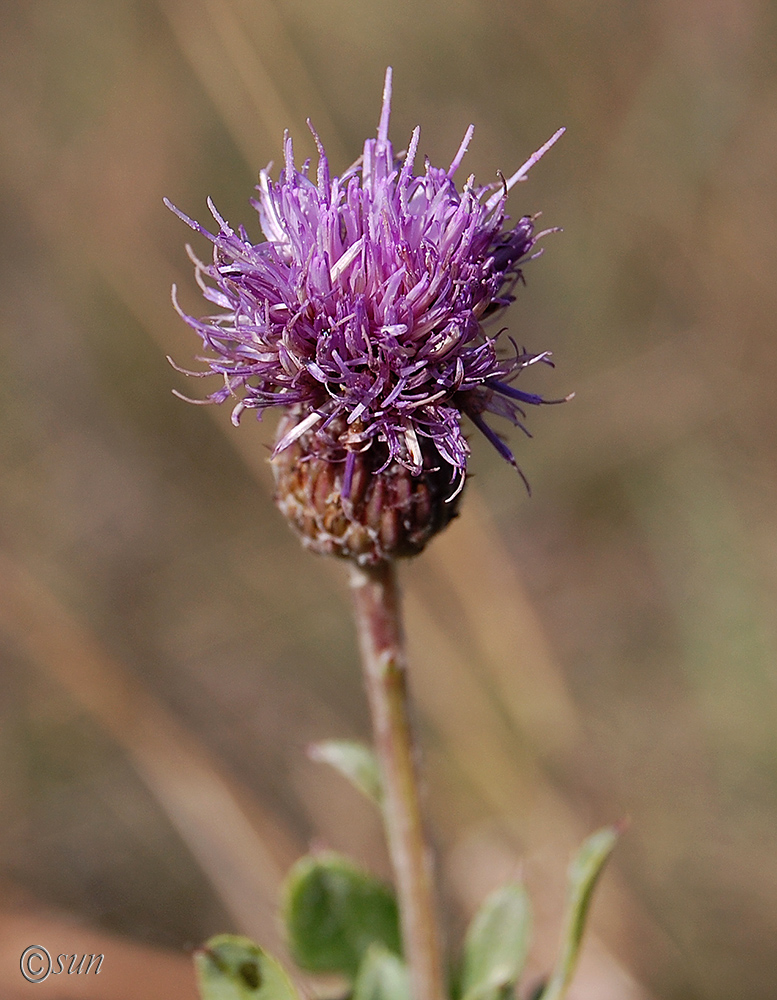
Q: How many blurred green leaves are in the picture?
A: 6